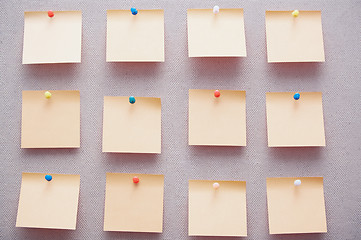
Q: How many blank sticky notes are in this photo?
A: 12